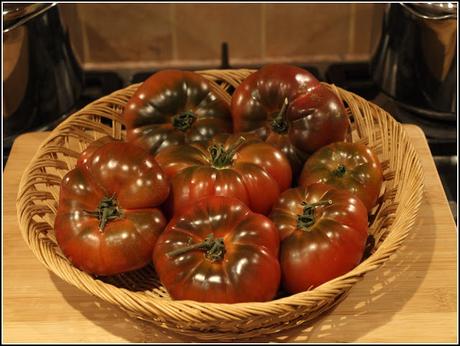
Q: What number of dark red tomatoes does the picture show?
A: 7